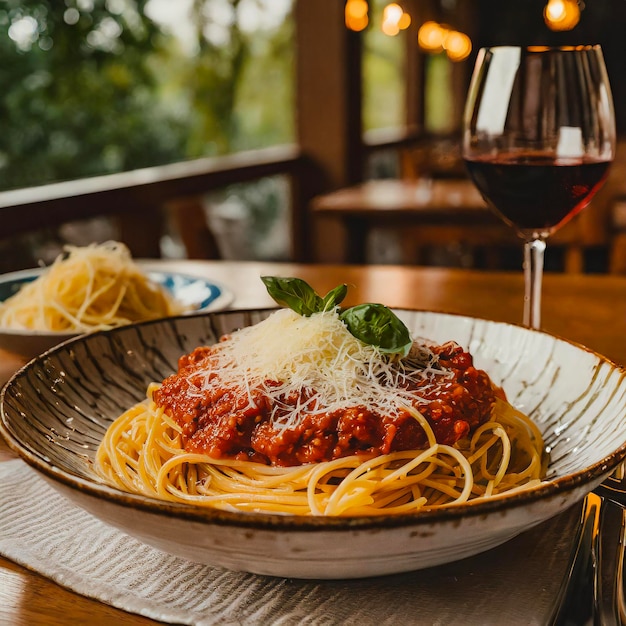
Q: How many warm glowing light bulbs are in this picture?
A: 5